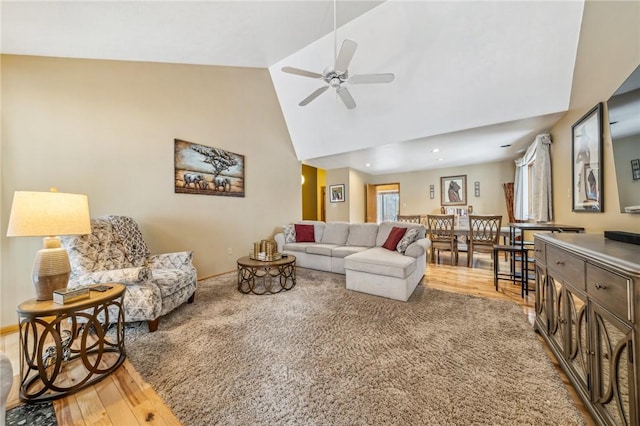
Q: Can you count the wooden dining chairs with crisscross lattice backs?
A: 3